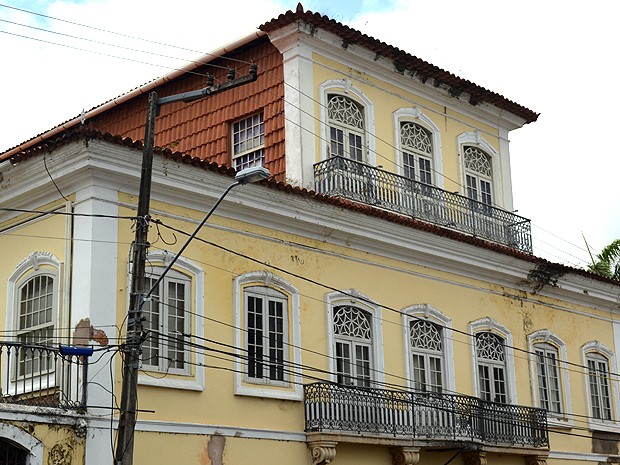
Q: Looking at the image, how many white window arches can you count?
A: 11